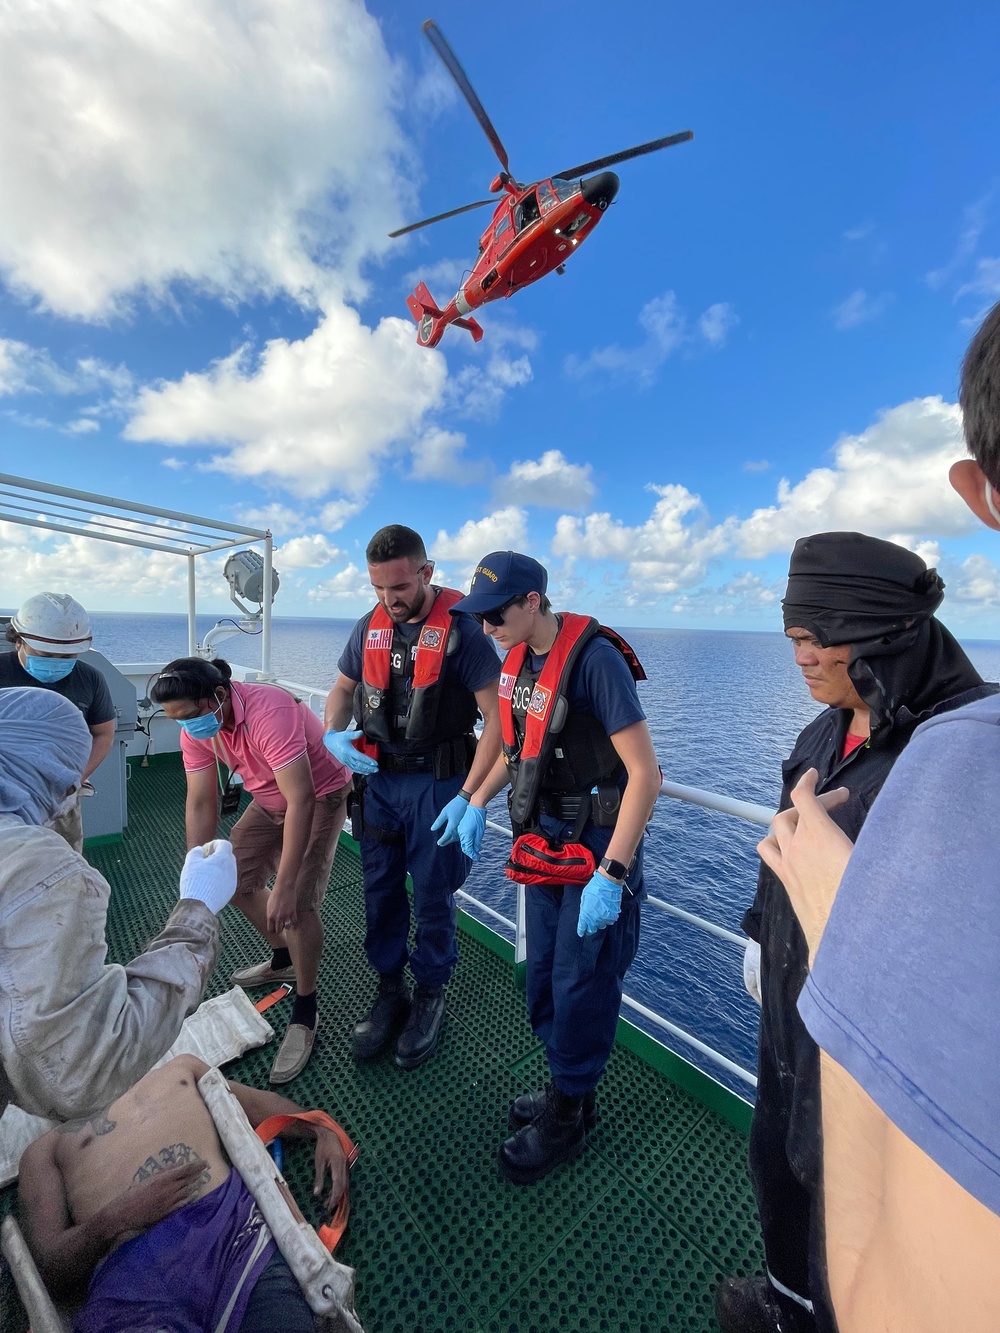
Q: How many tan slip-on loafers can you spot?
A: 2